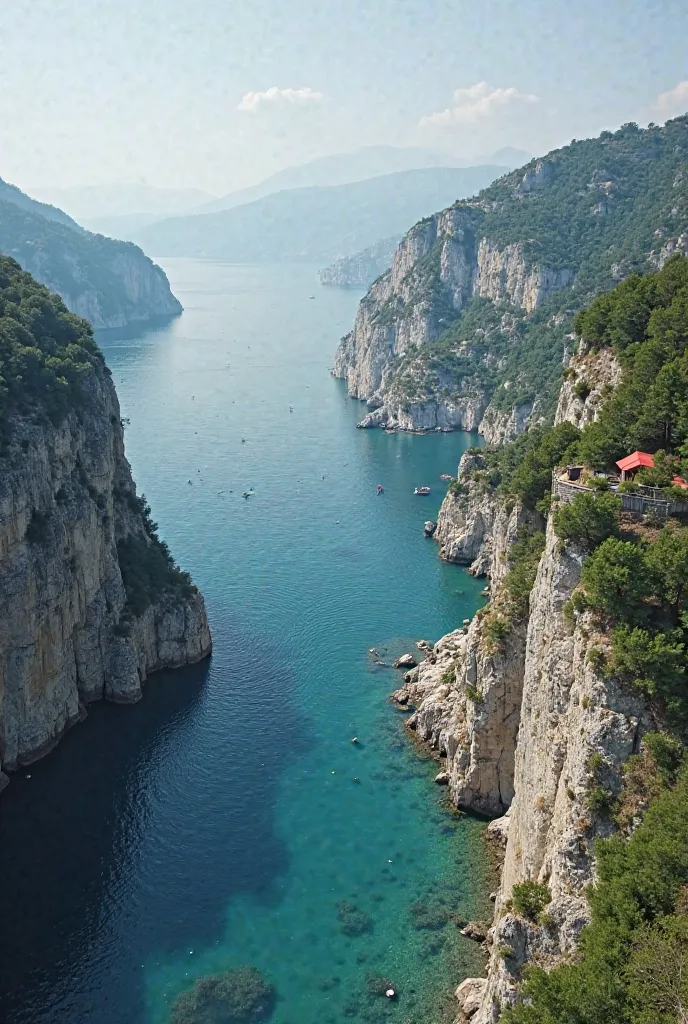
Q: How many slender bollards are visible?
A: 0